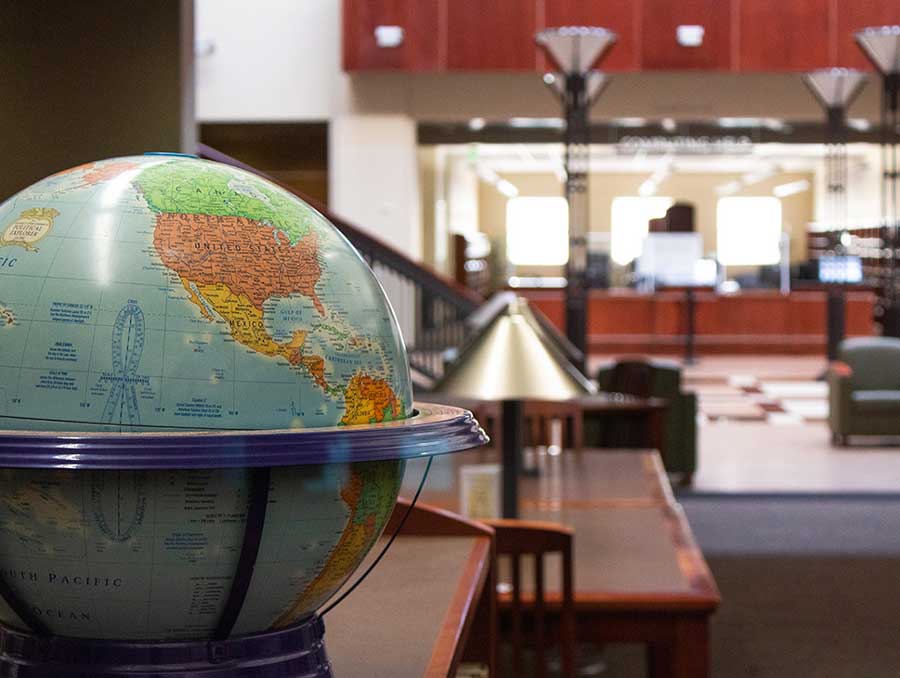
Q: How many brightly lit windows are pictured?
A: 3